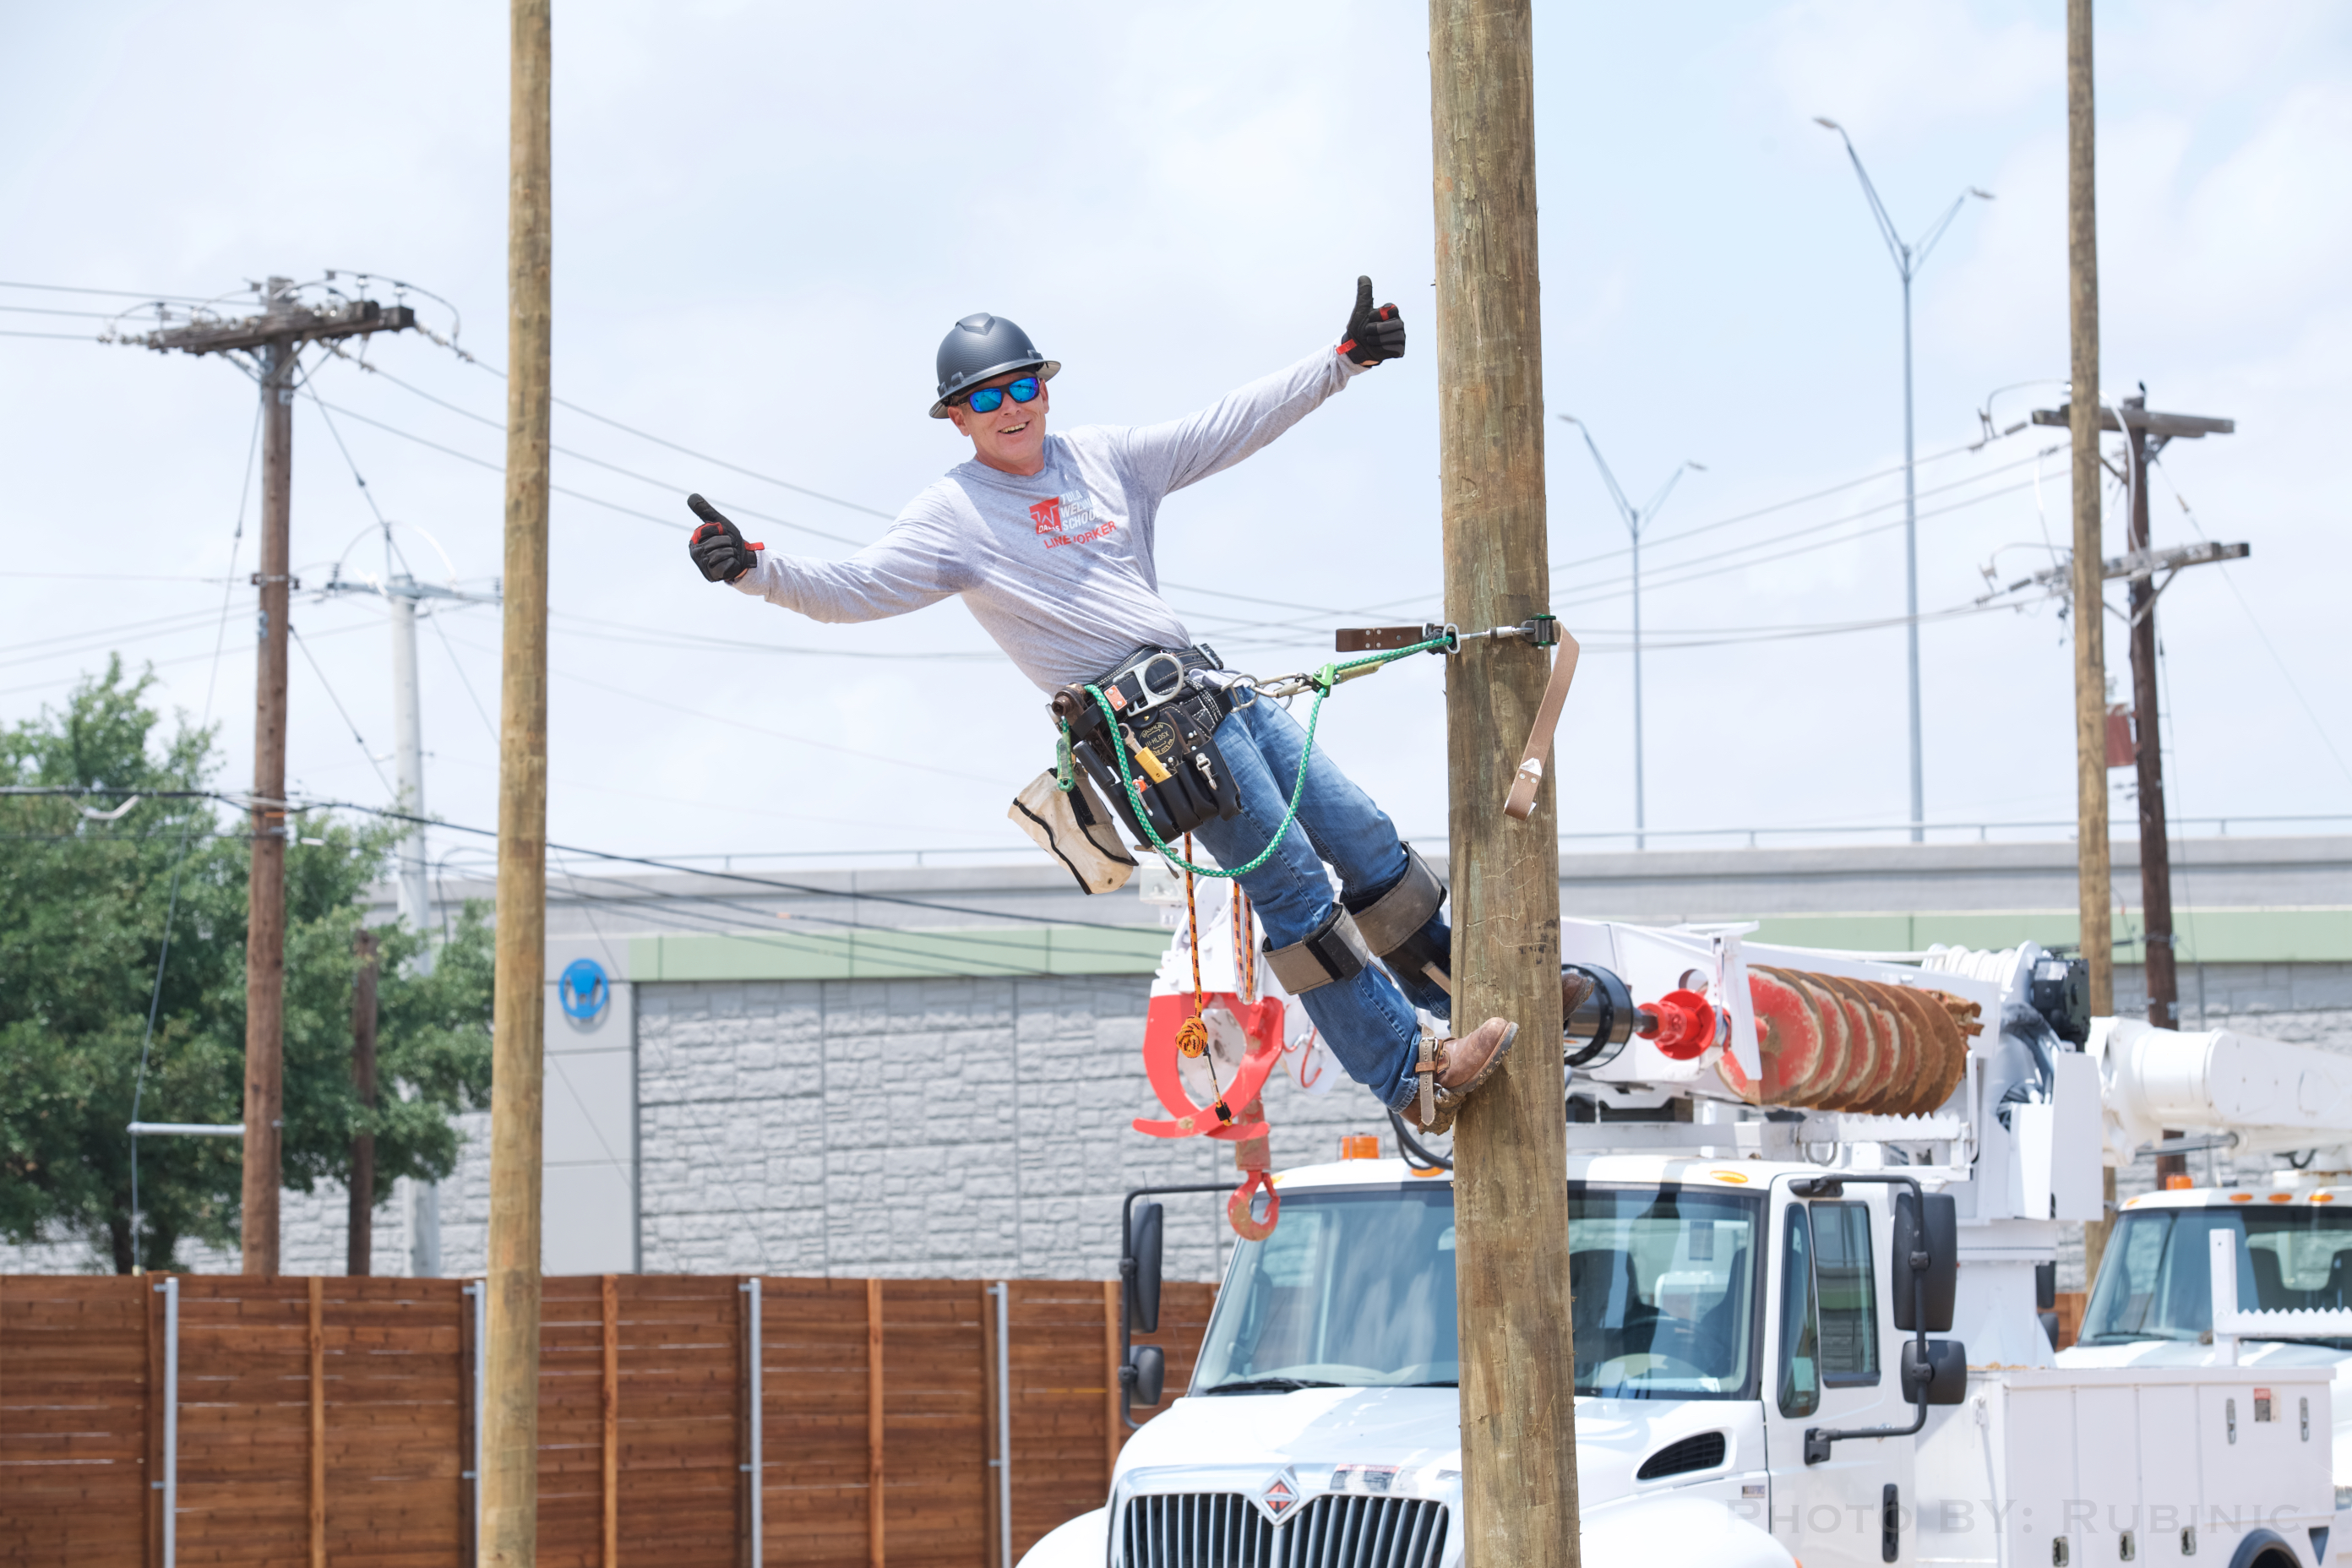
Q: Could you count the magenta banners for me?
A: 0